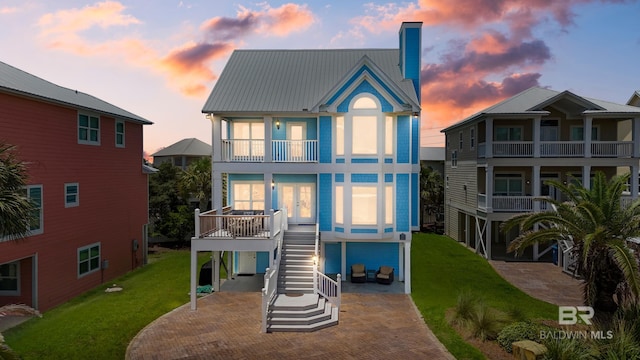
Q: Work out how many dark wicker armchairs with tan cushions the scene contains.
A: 2